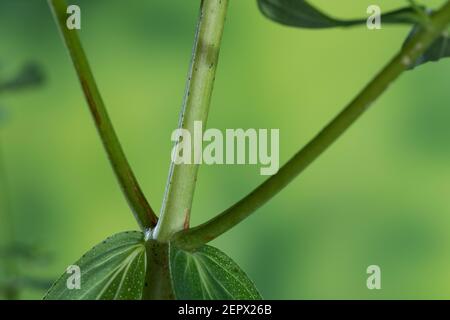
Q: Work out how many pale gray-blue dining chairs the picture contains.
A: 0